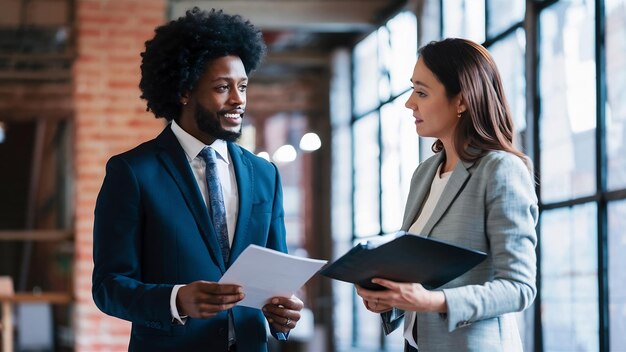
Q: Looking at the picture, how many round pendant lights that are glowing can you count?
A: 3